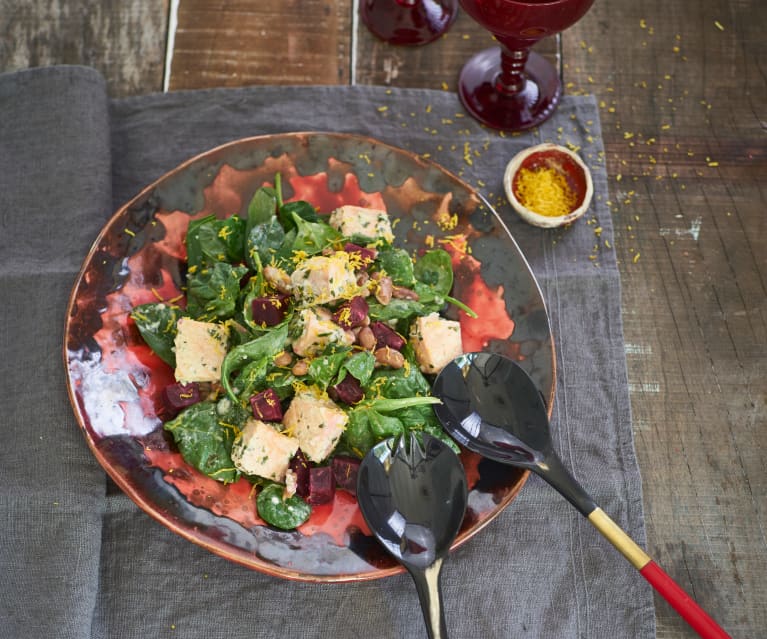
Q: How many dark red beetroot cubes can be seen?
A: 10